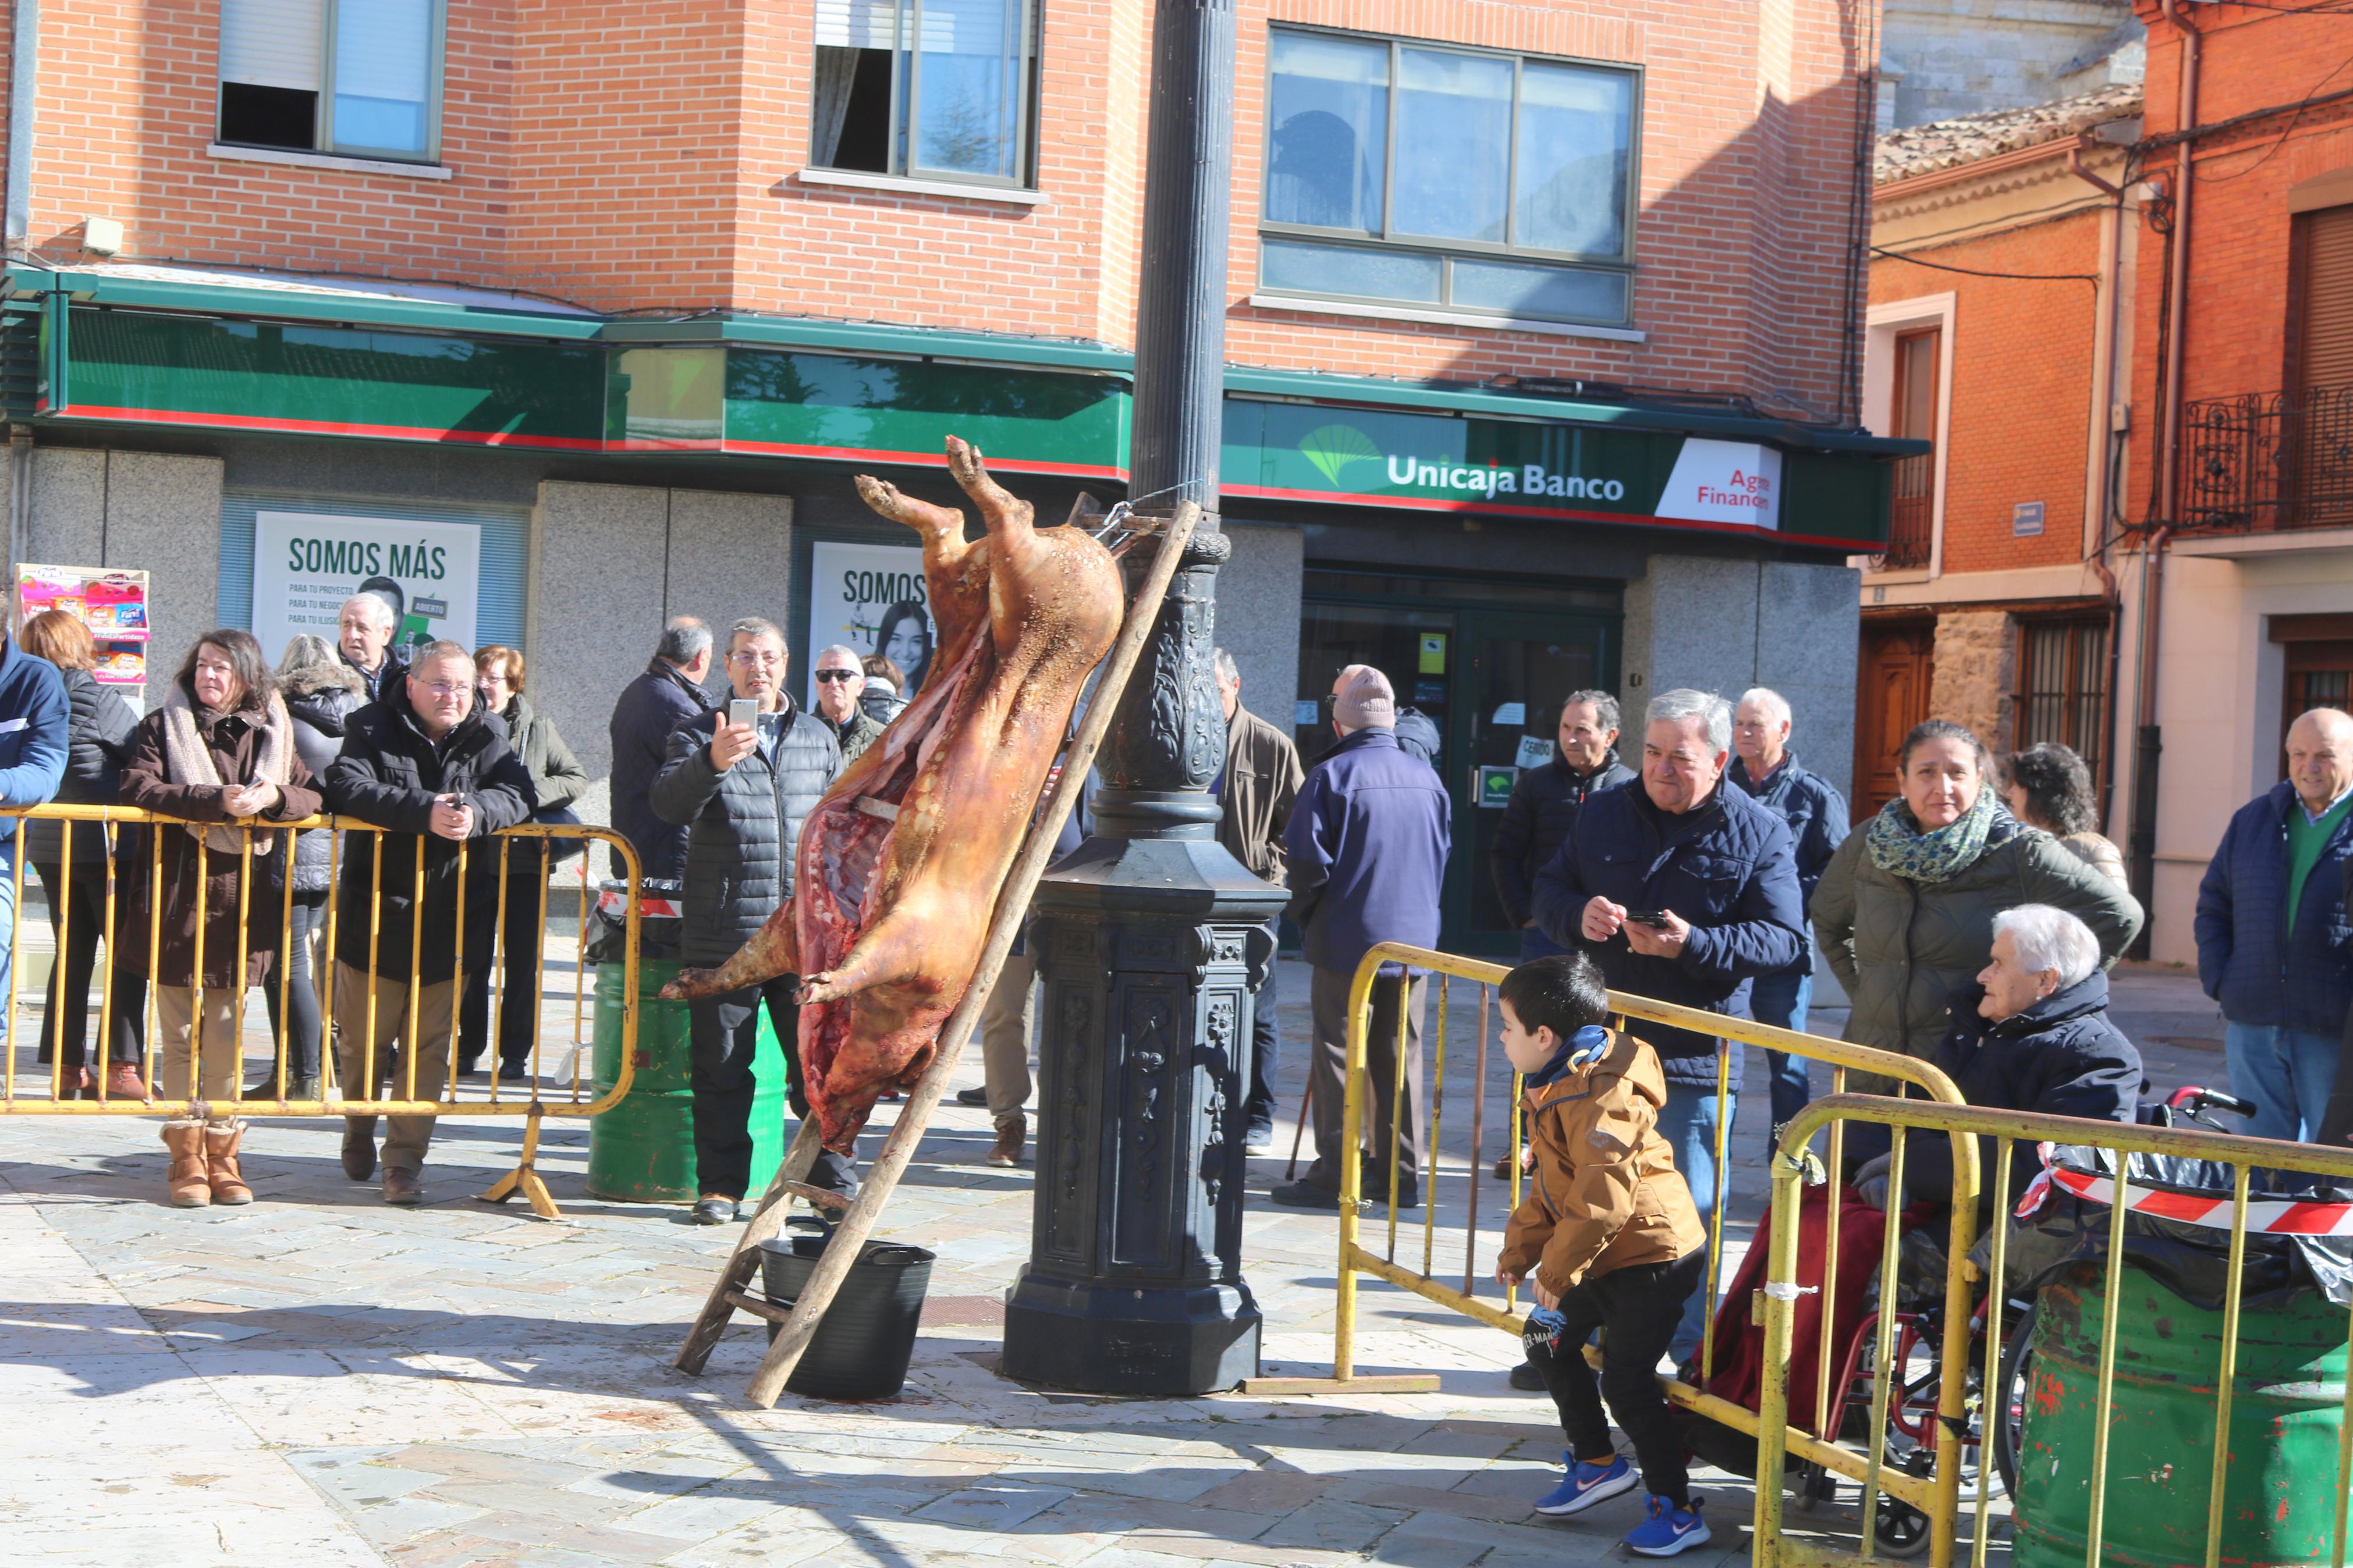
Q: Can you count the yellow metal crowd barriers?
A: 3